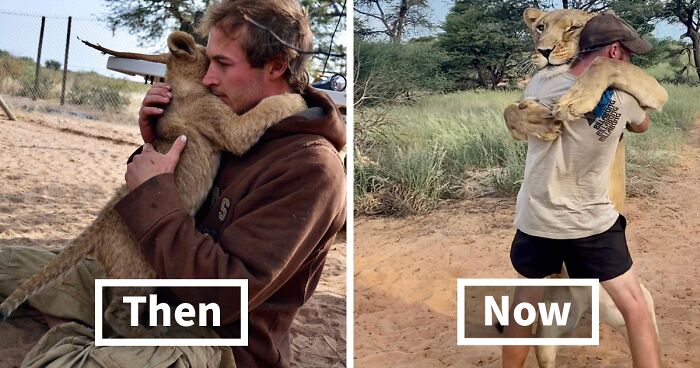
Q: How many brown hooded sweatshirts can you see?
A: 1